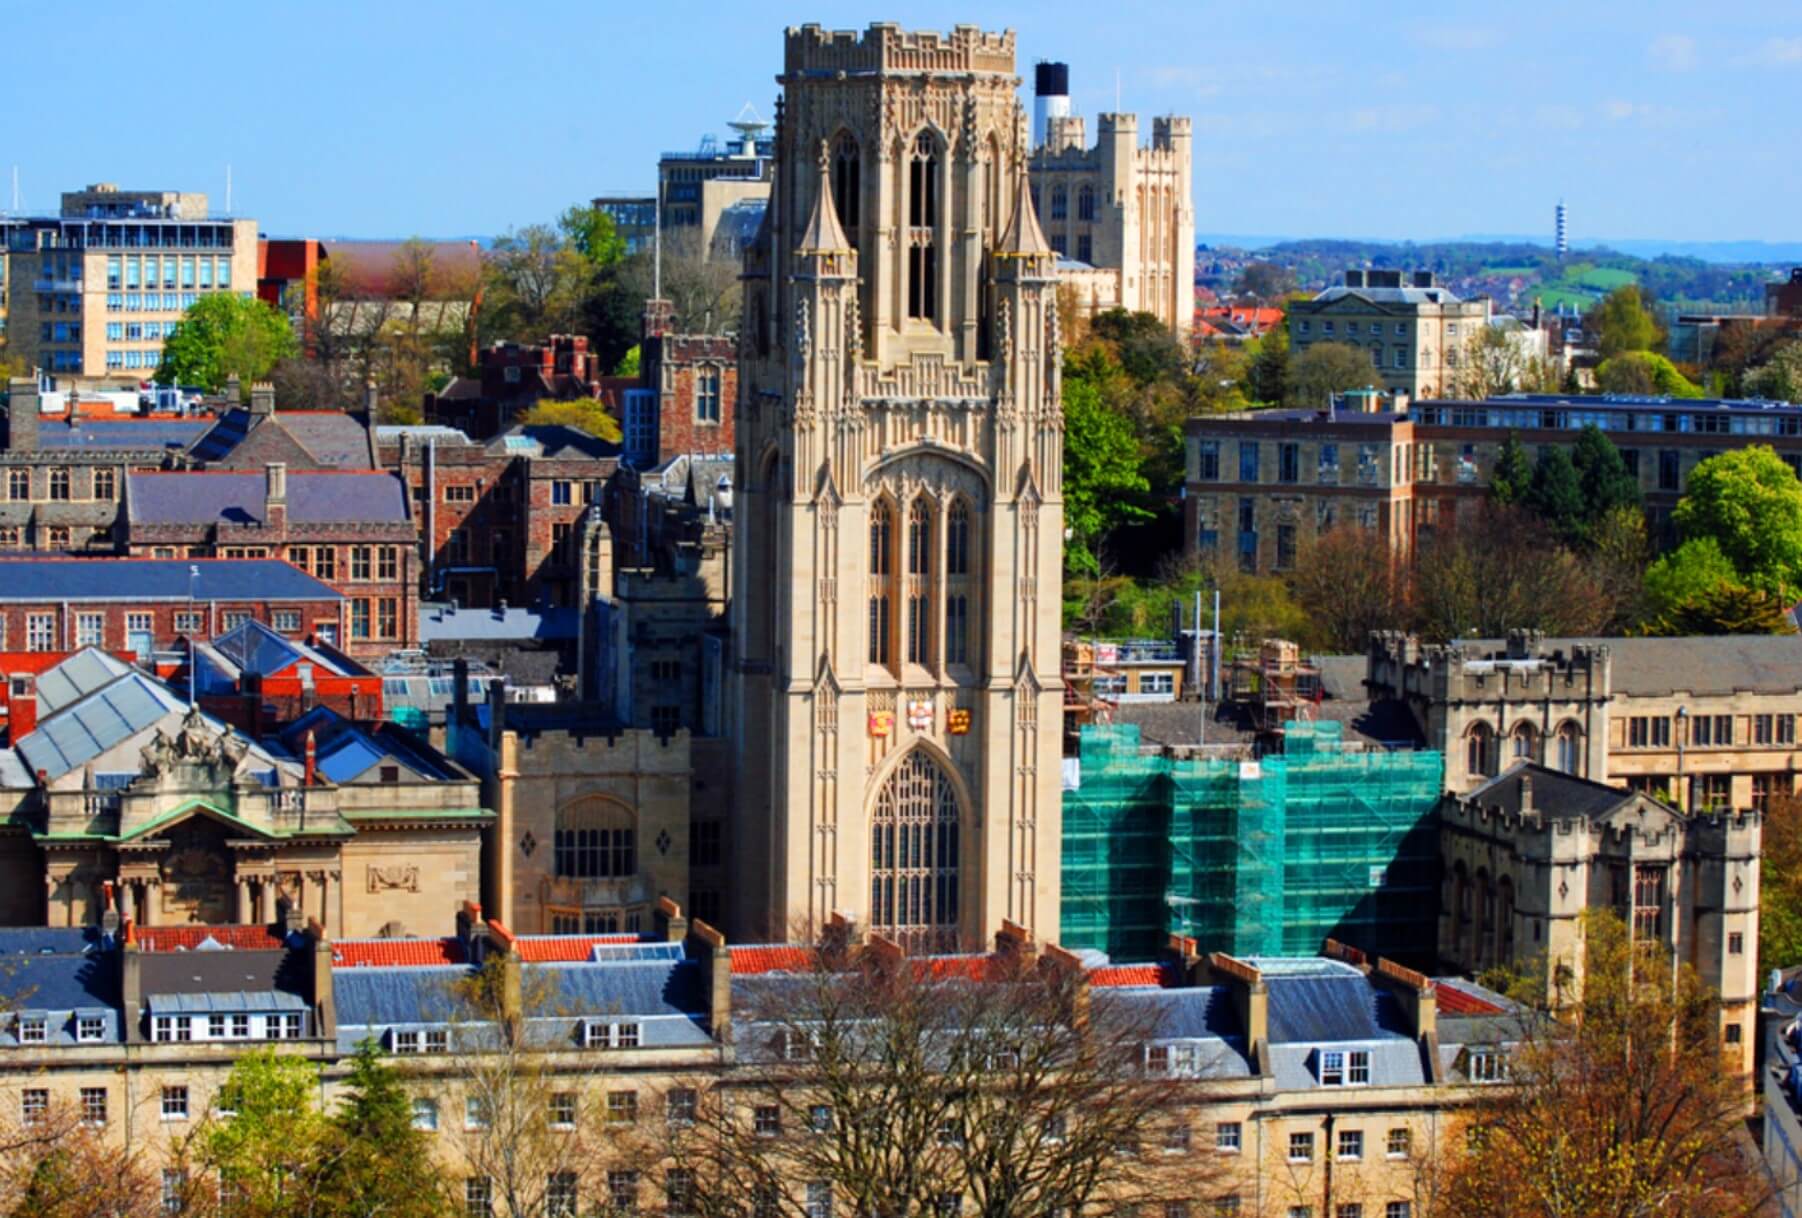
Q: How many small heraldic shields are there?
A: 3